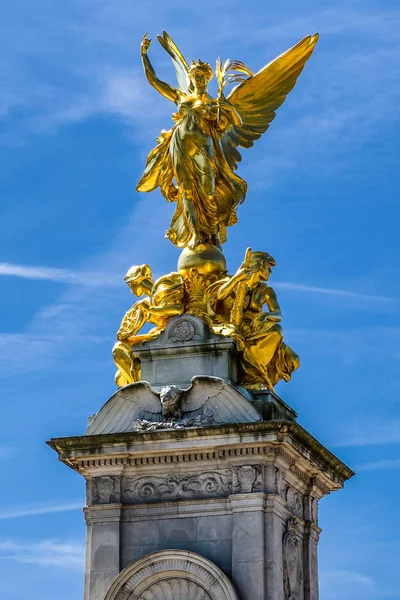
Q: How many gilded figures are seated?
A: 2